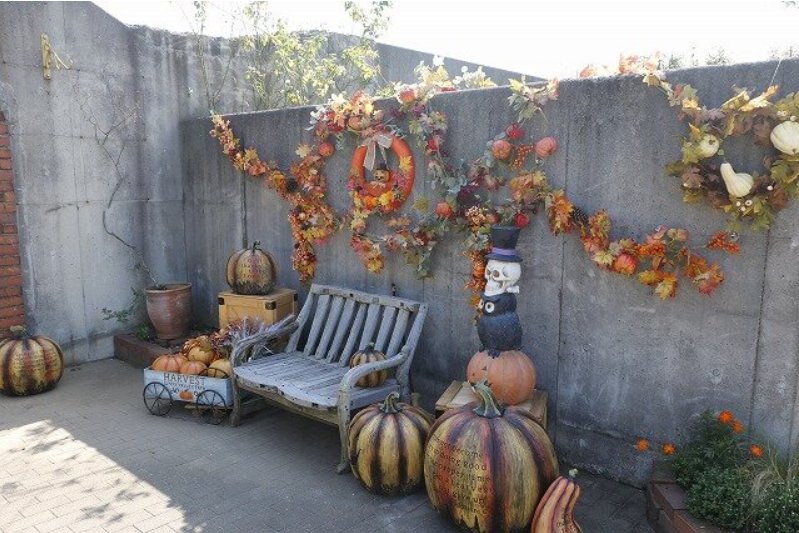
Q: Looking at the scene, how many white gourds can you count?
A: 3